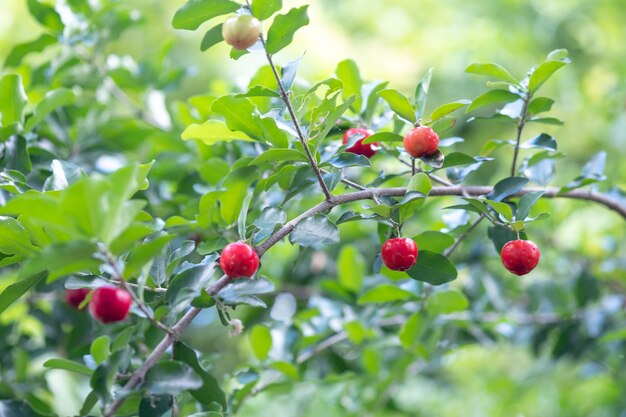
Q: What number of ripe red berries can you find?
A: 7